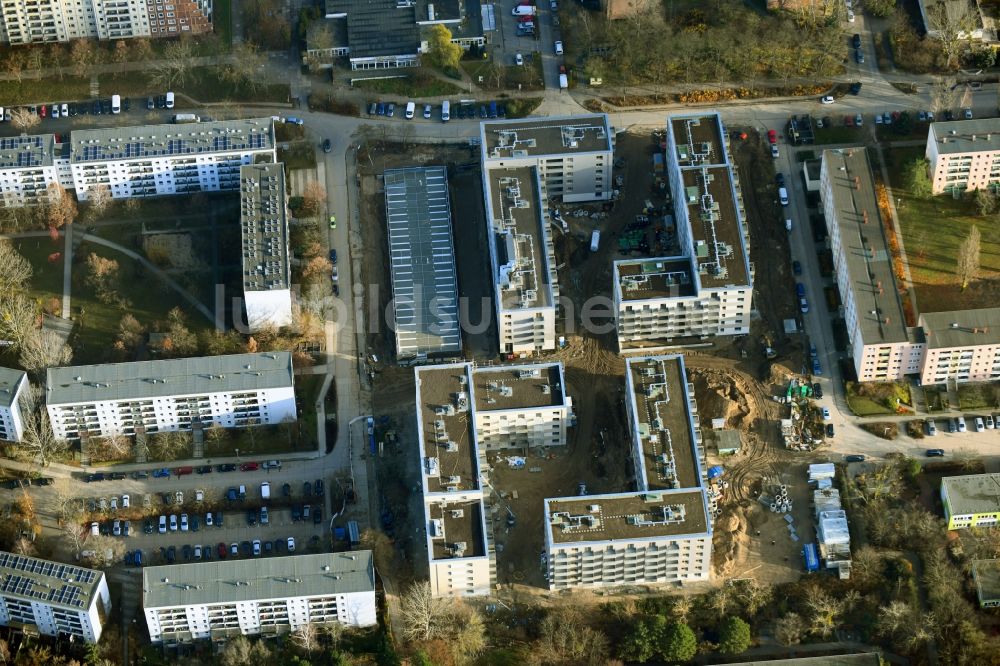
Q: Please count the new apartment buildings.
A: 4